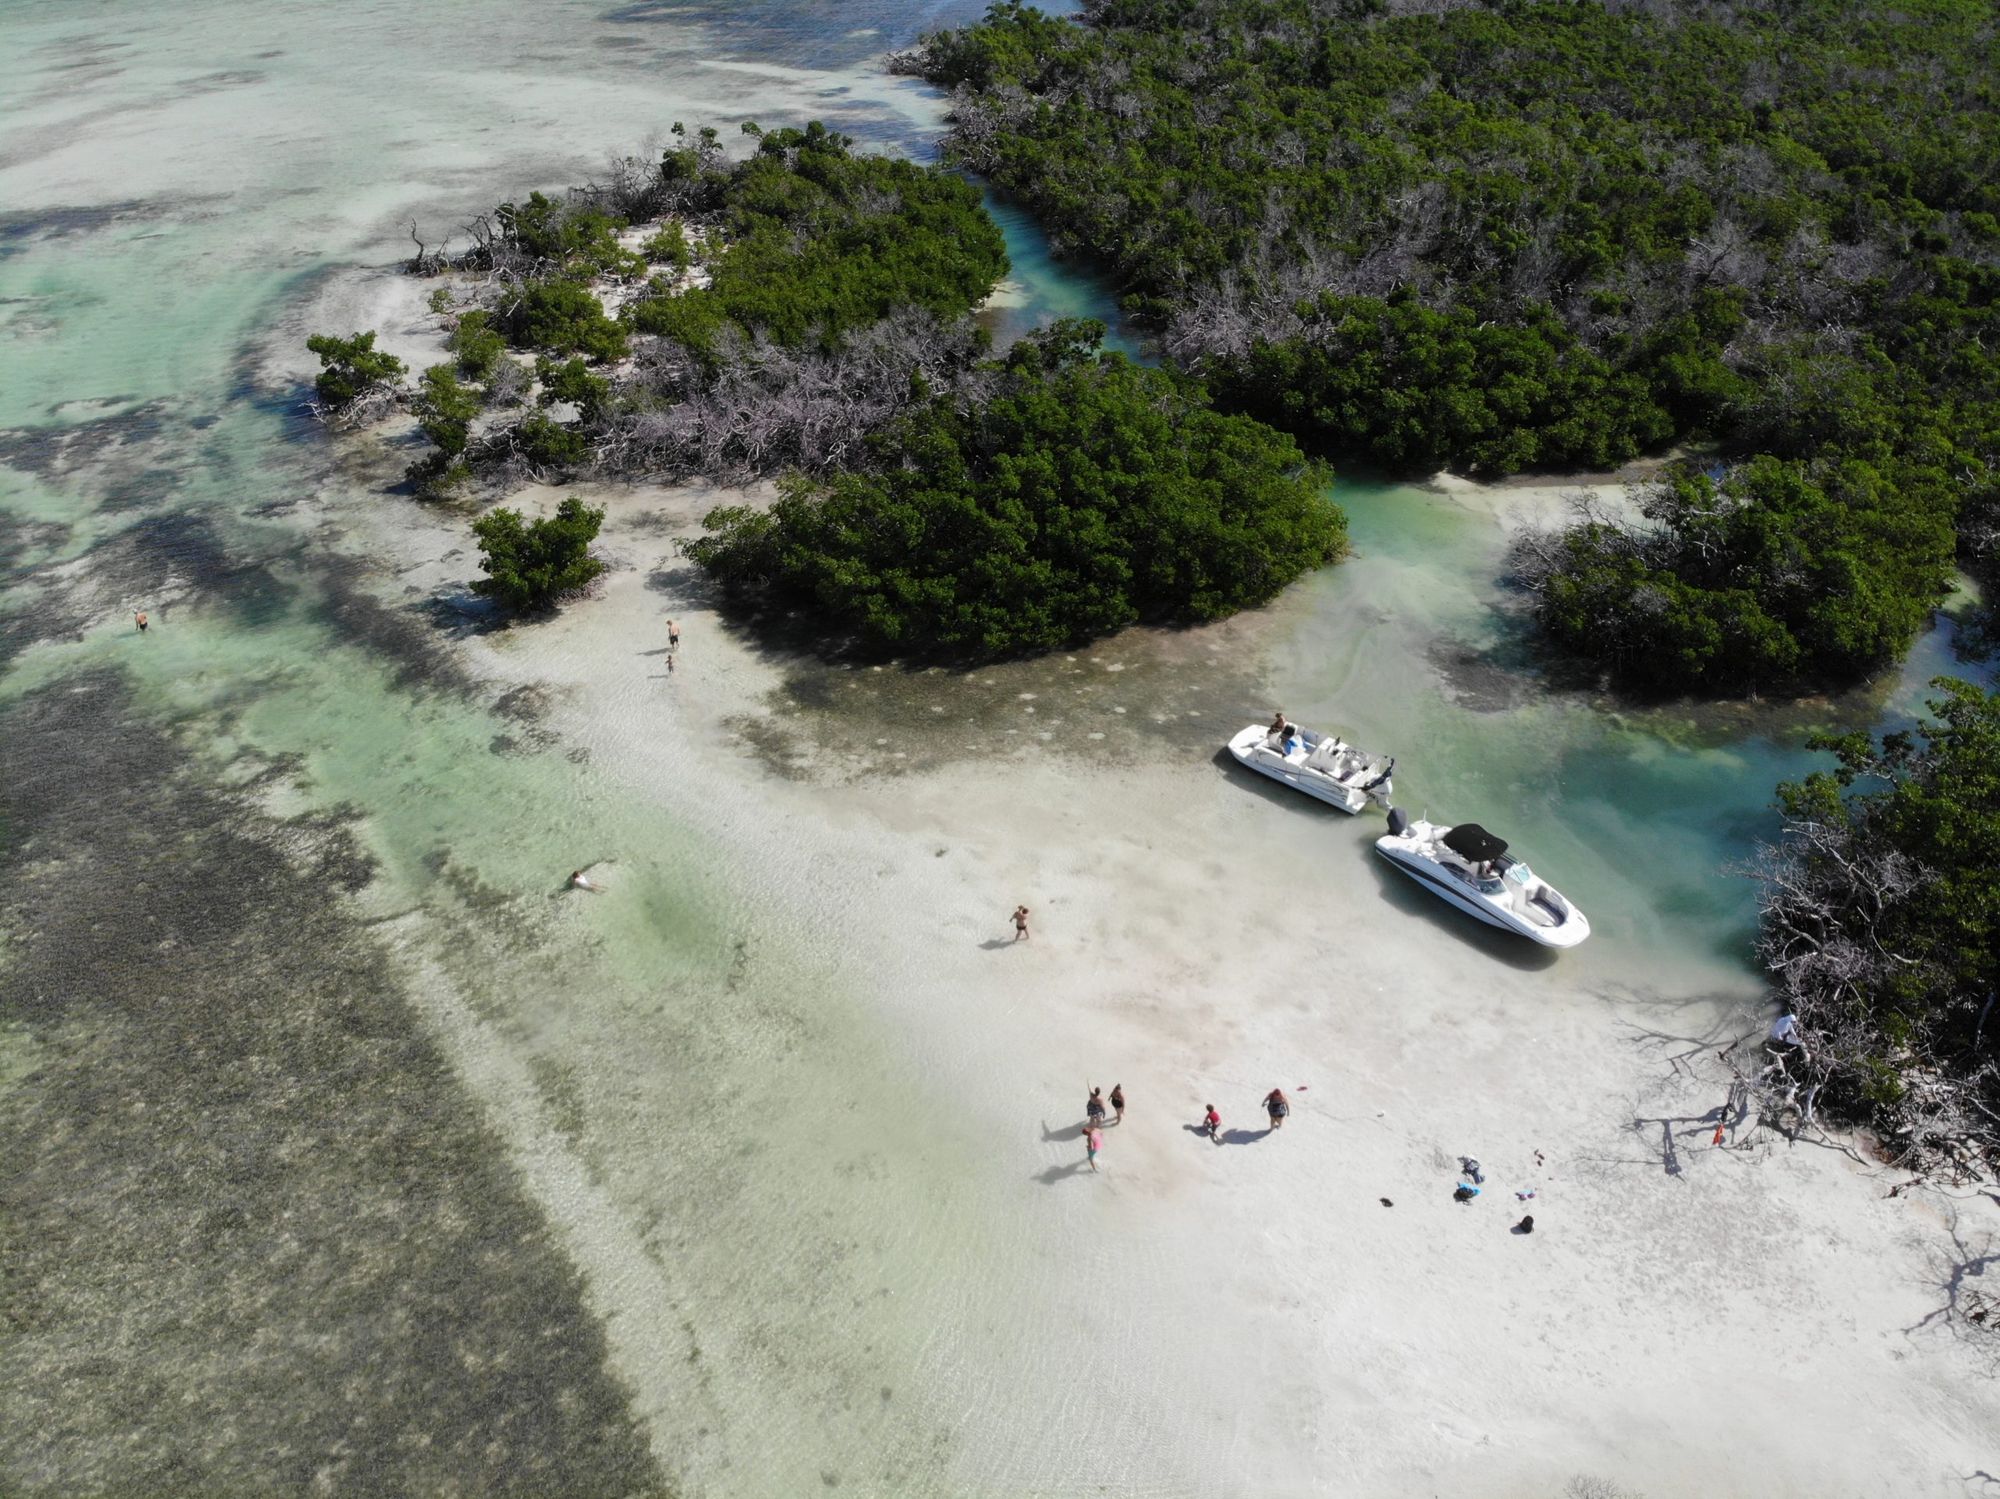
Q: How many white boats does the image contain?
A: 2